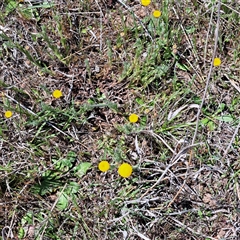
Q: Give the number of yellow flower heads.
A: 8